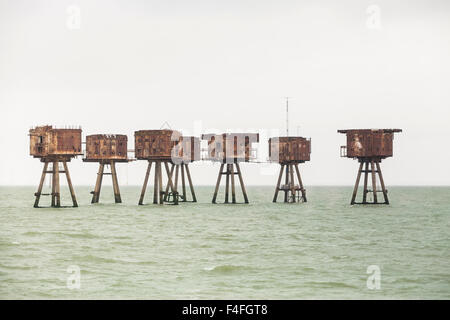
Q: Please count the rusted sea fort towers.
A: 7